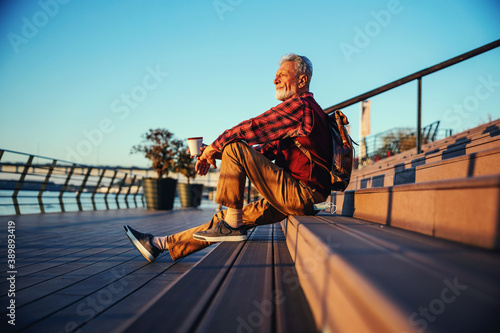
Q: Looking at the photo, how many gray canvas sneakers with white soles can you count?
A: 2